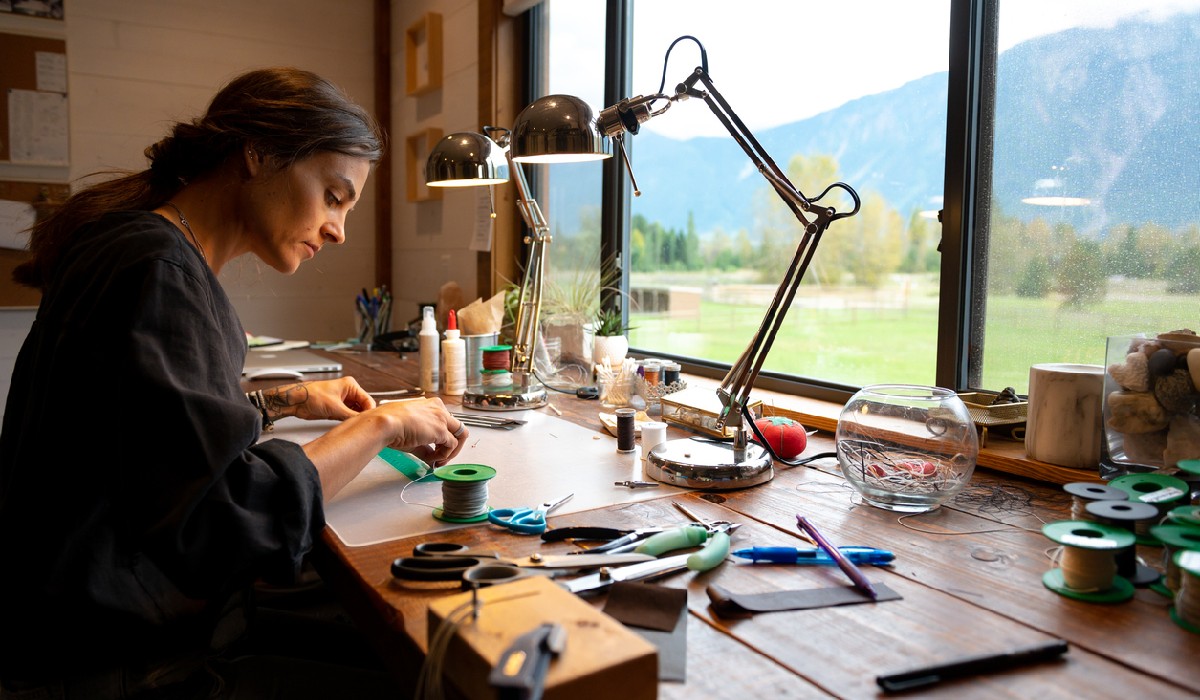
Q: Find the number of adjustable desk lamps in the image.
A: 2